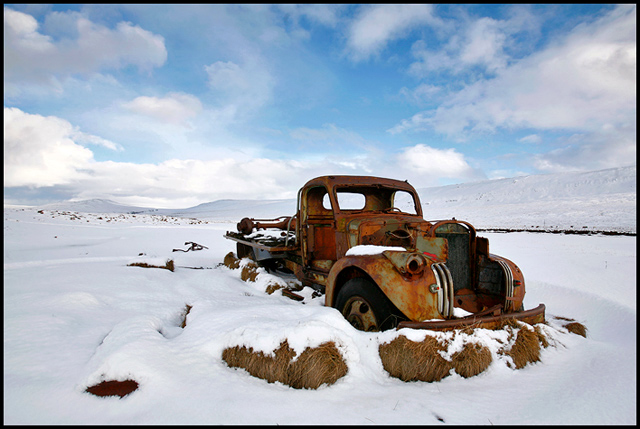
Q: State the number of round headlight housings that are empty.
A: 1